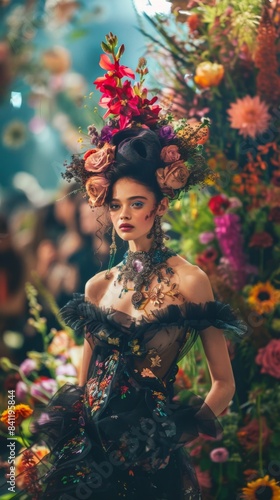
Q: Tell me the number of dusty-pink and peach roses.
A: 4